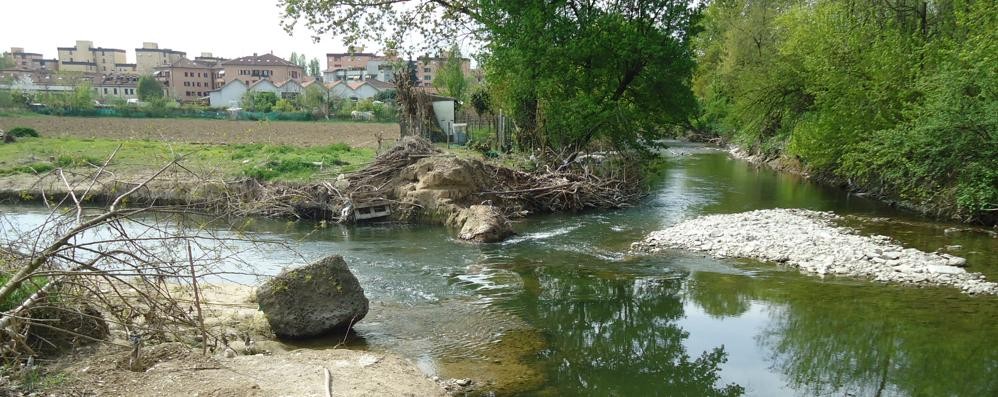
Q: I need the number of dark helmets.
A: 0